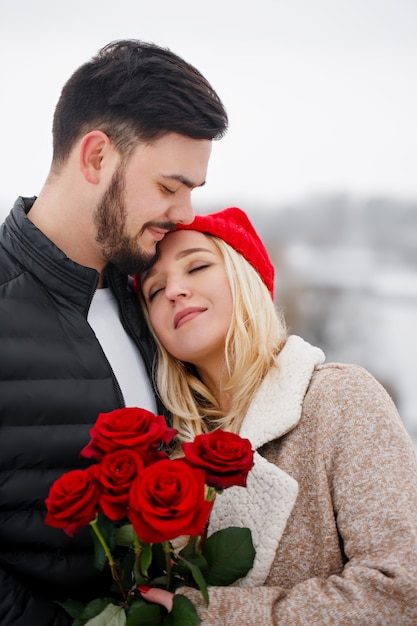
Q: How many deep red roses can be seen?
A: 5